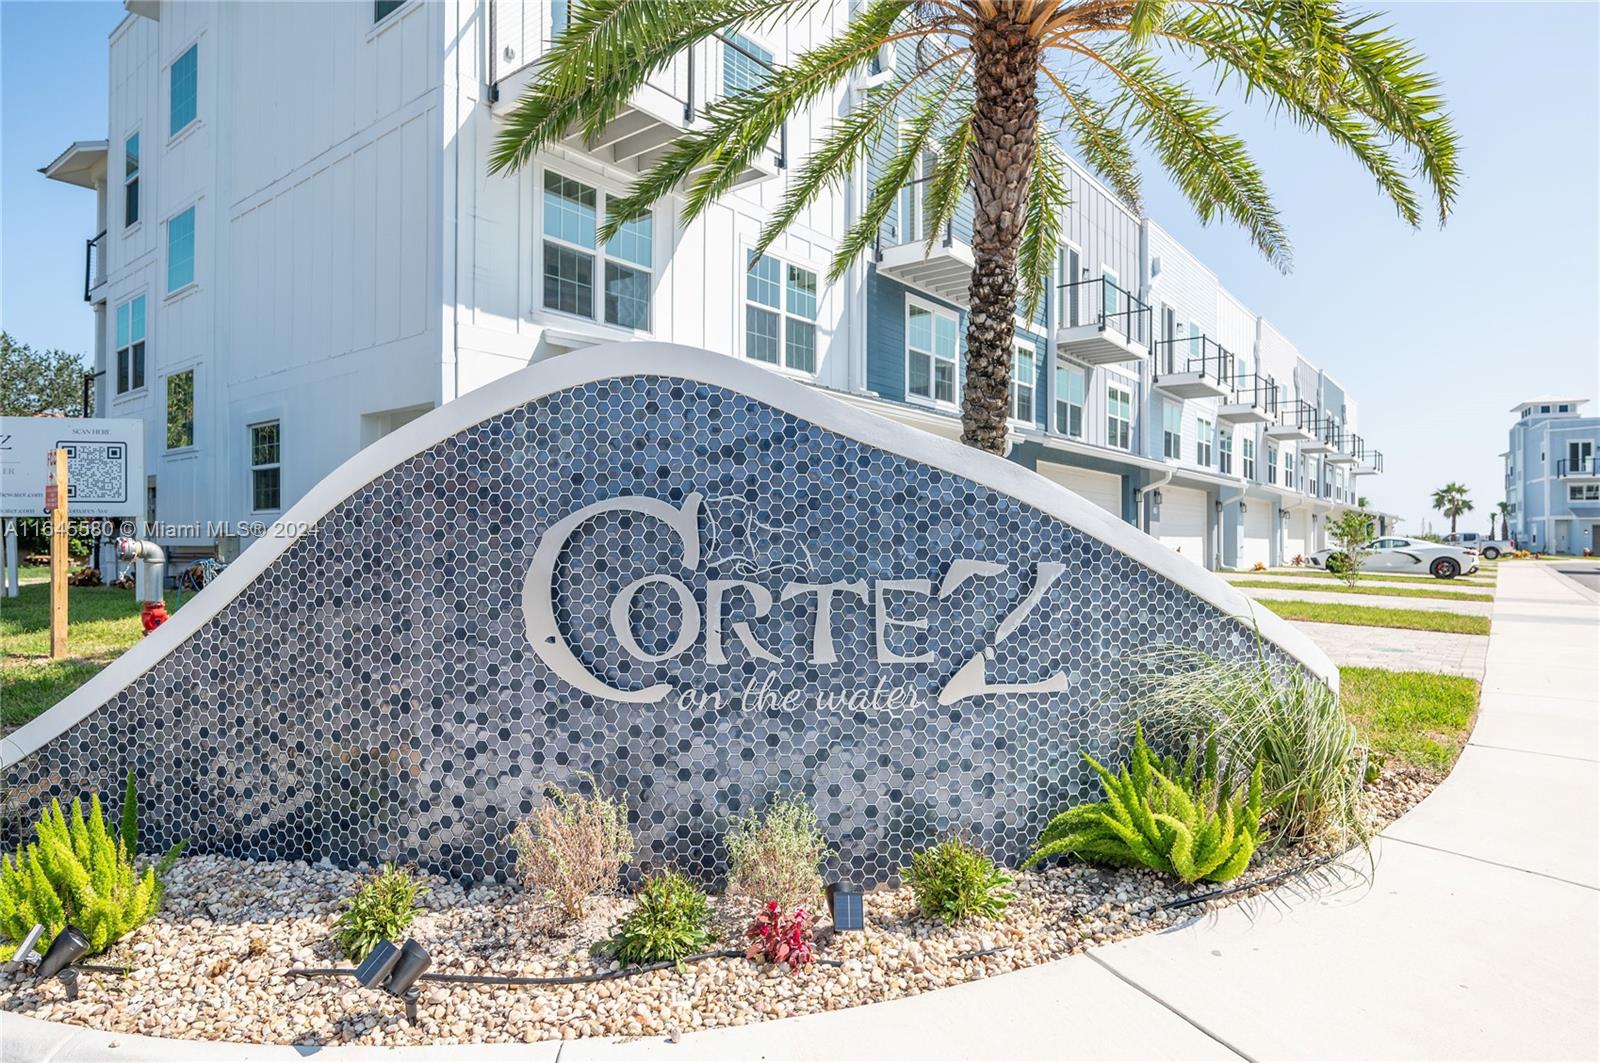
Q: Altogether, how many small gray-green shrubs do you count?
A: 2